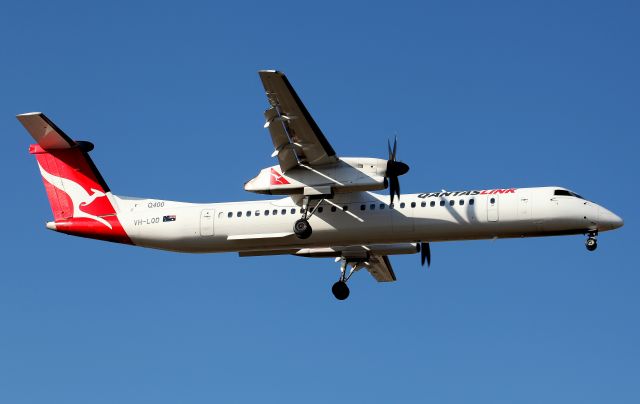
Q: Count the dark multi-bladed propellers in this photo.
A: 2